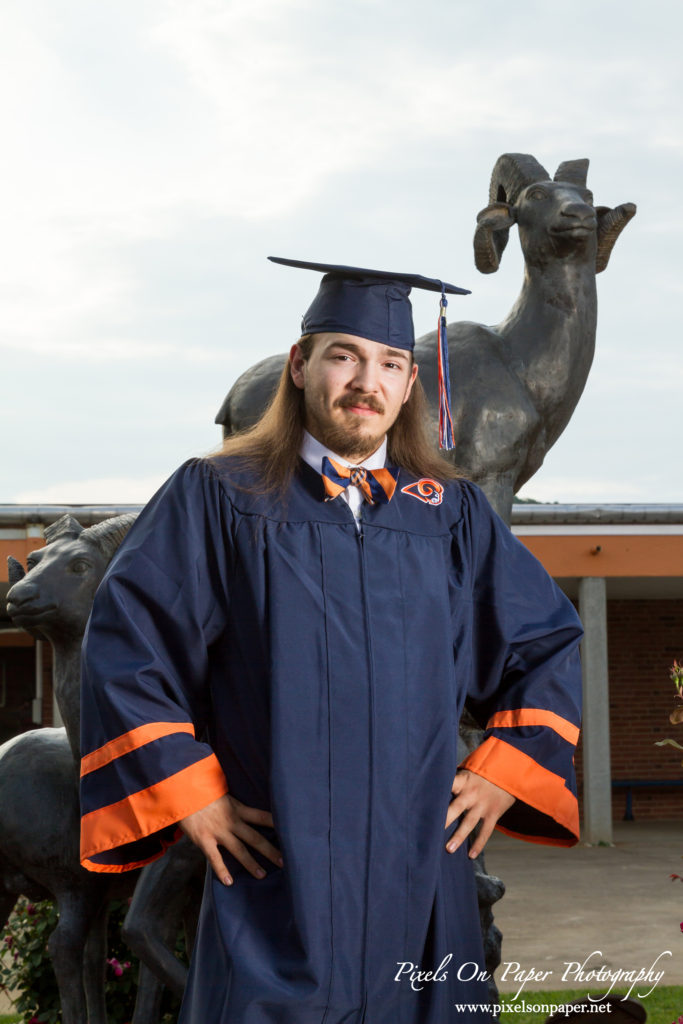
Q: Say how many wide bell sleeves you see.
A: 2